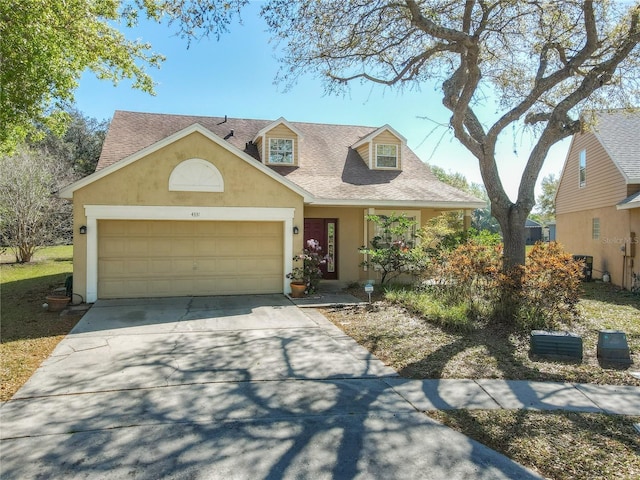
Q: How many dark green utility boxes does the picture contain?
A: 2